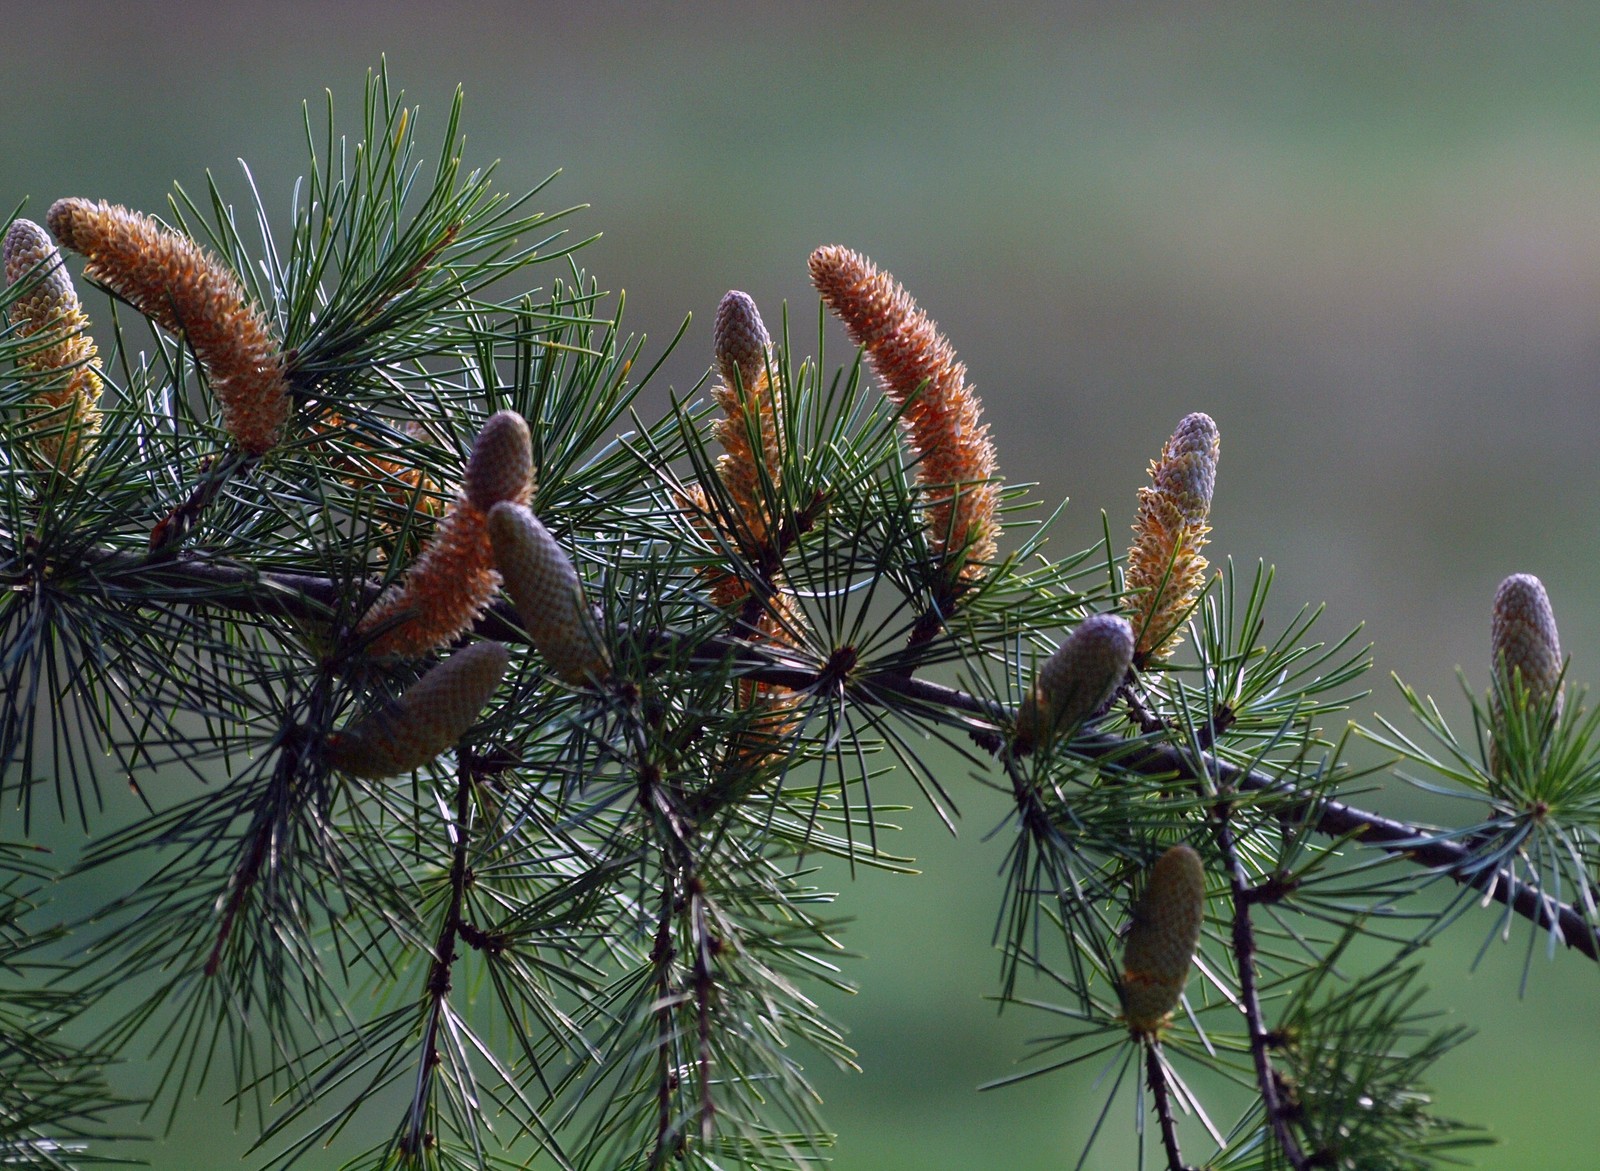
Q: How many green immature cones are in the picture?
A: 5